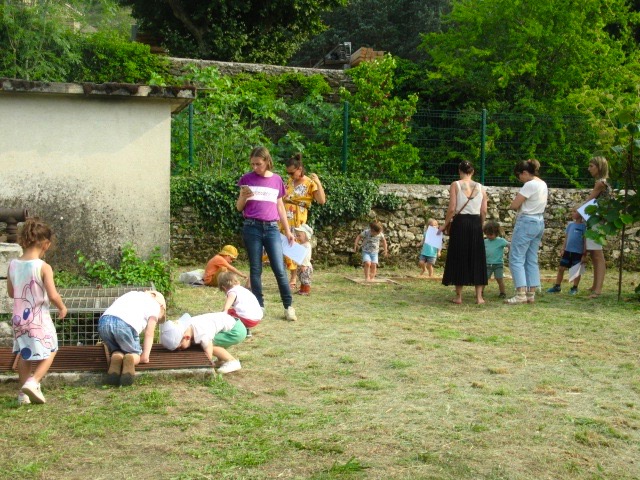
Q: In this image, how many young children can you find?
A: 10